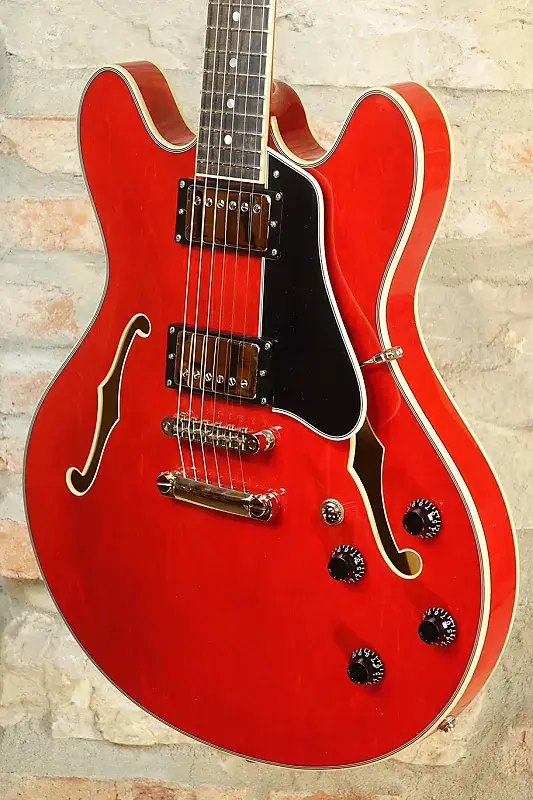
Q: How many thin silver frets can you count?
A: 9